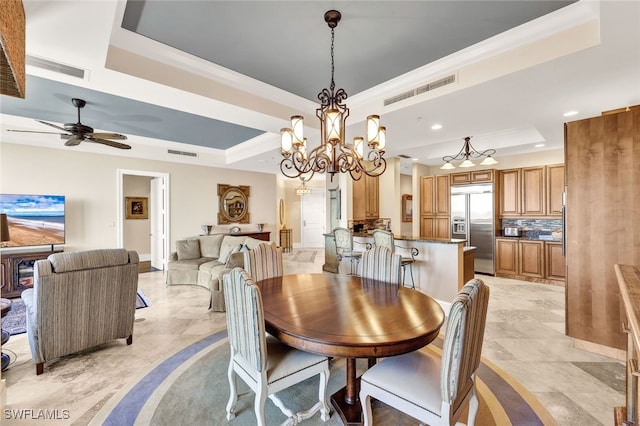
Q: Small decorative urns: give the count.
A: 2